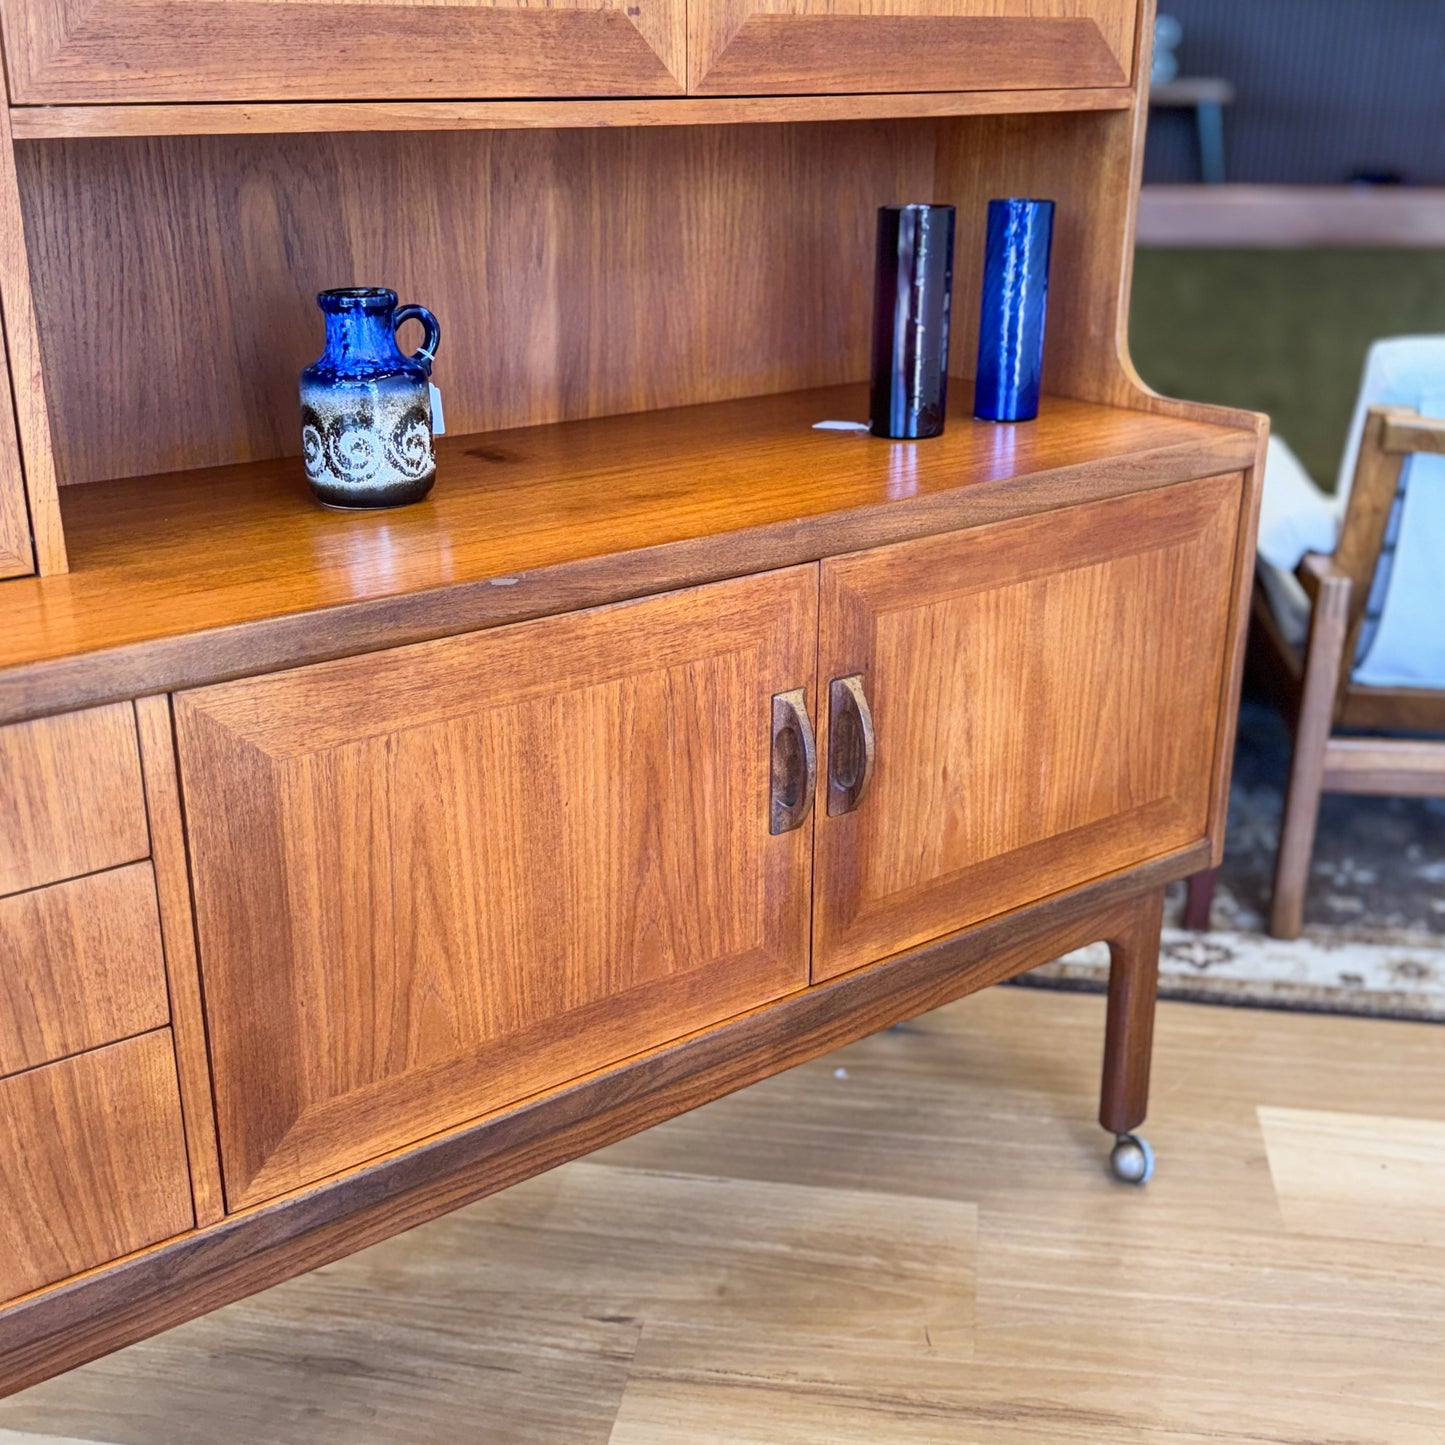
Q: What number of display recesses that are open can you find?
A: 1